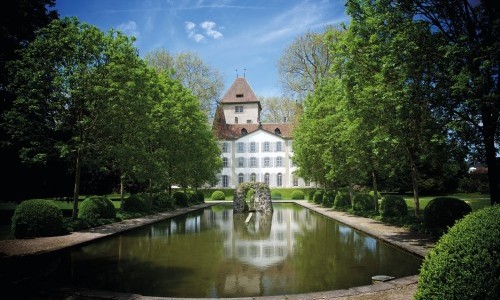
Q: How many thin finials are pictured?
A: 2